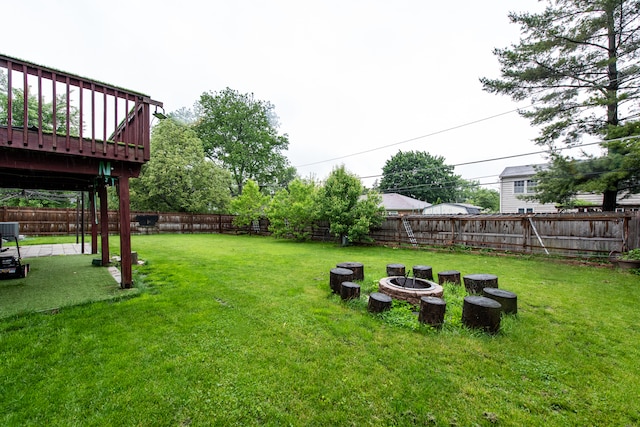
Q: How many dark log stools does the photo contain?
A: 11